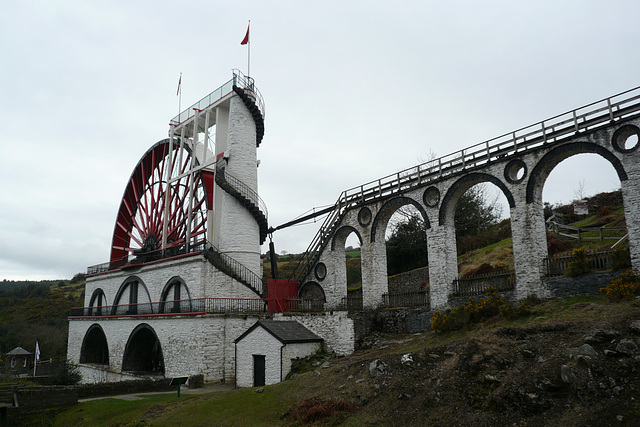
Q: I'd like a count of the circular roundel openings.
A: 5